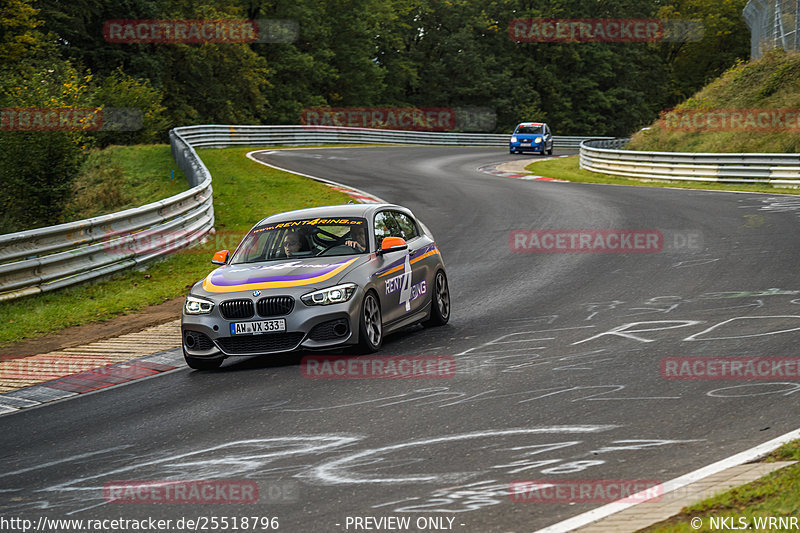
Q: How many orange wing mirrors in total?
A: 2